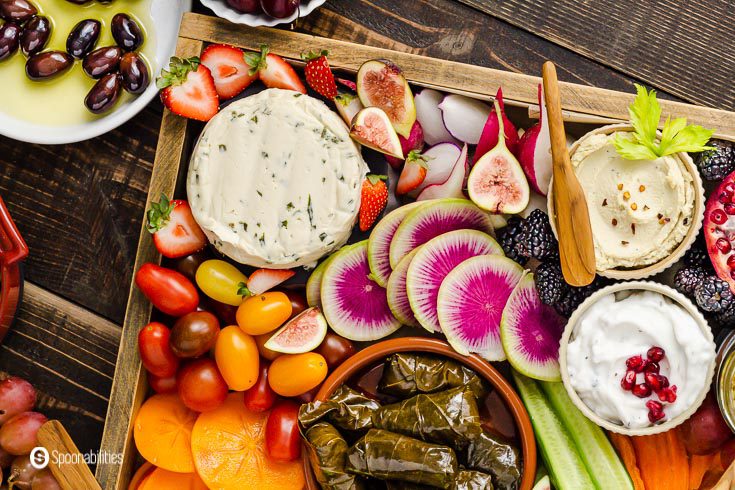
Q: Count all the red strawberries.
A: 8